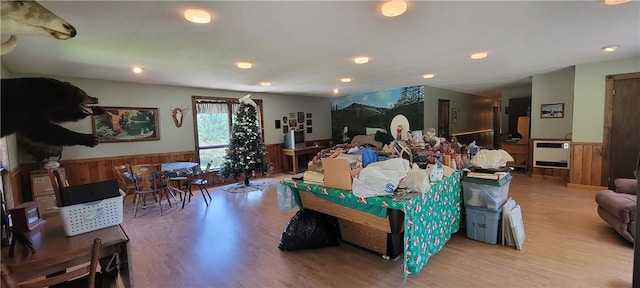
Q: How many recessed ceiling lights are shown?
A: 12